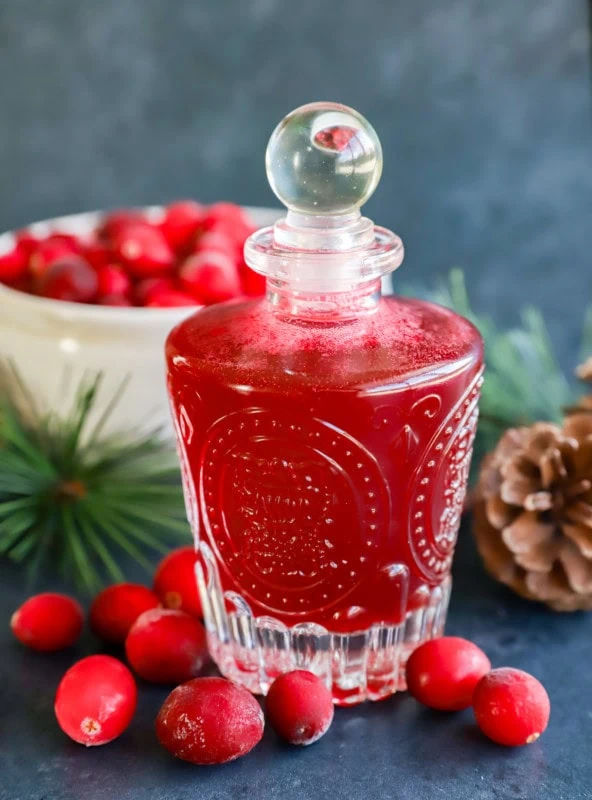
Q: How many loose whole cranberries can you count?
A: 9